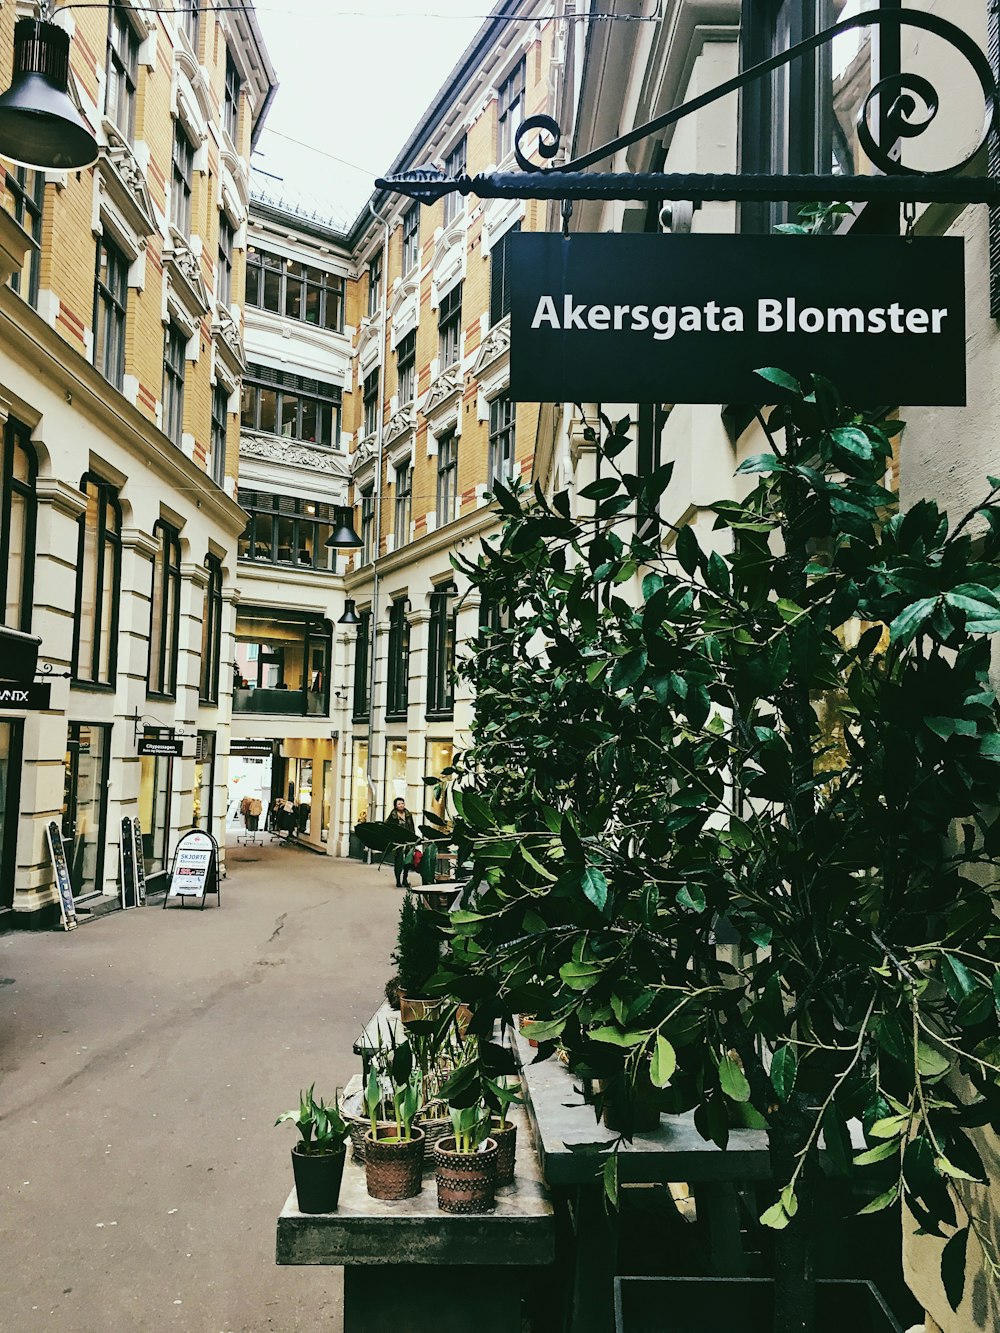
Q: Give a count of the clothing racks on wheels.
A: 2